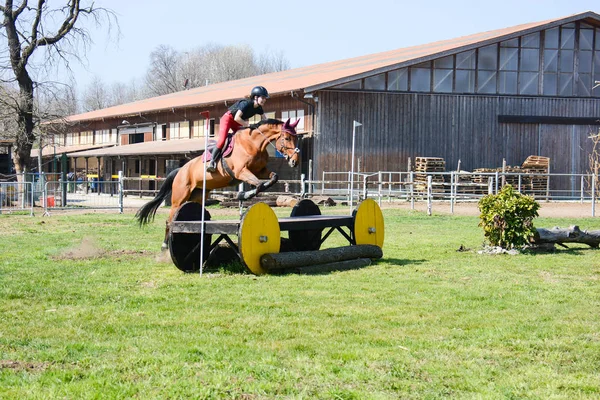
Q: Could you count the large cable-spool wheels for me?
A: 4